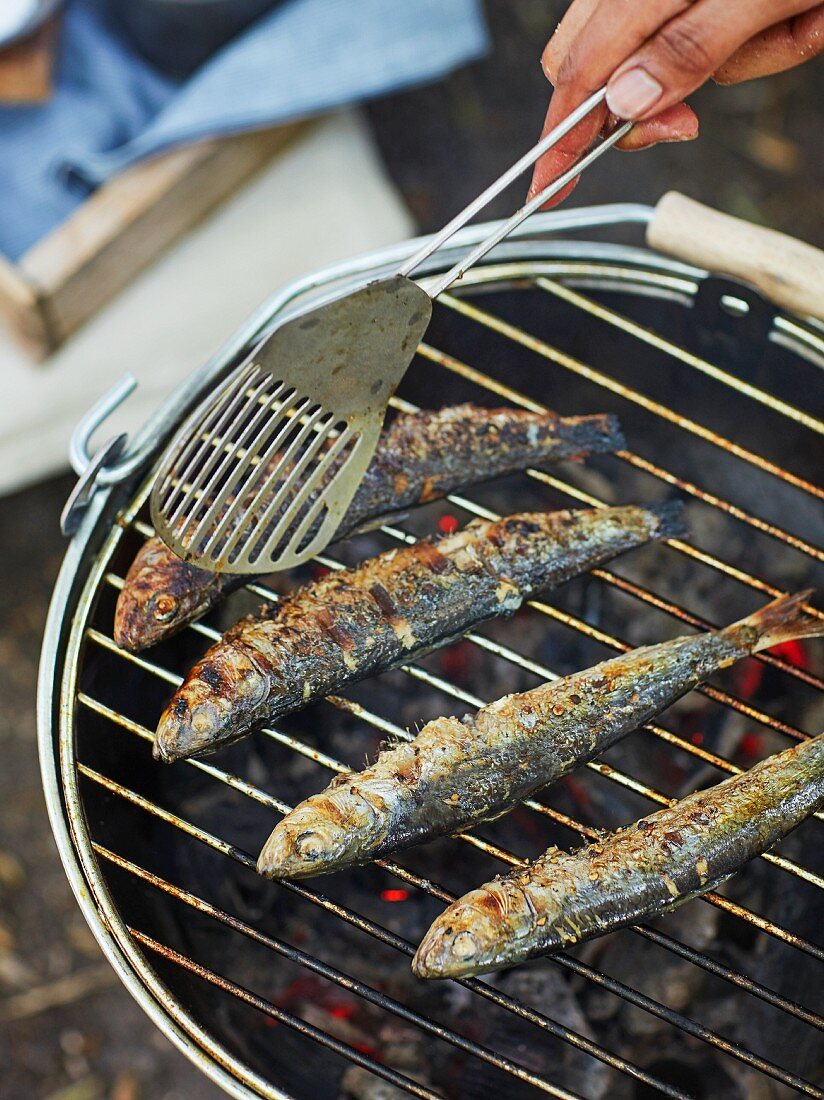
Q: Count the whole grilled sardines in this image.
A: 4